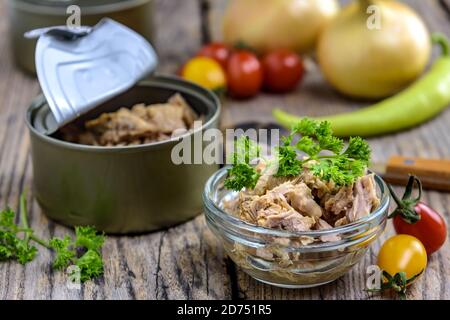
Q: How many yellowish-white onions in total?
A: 2